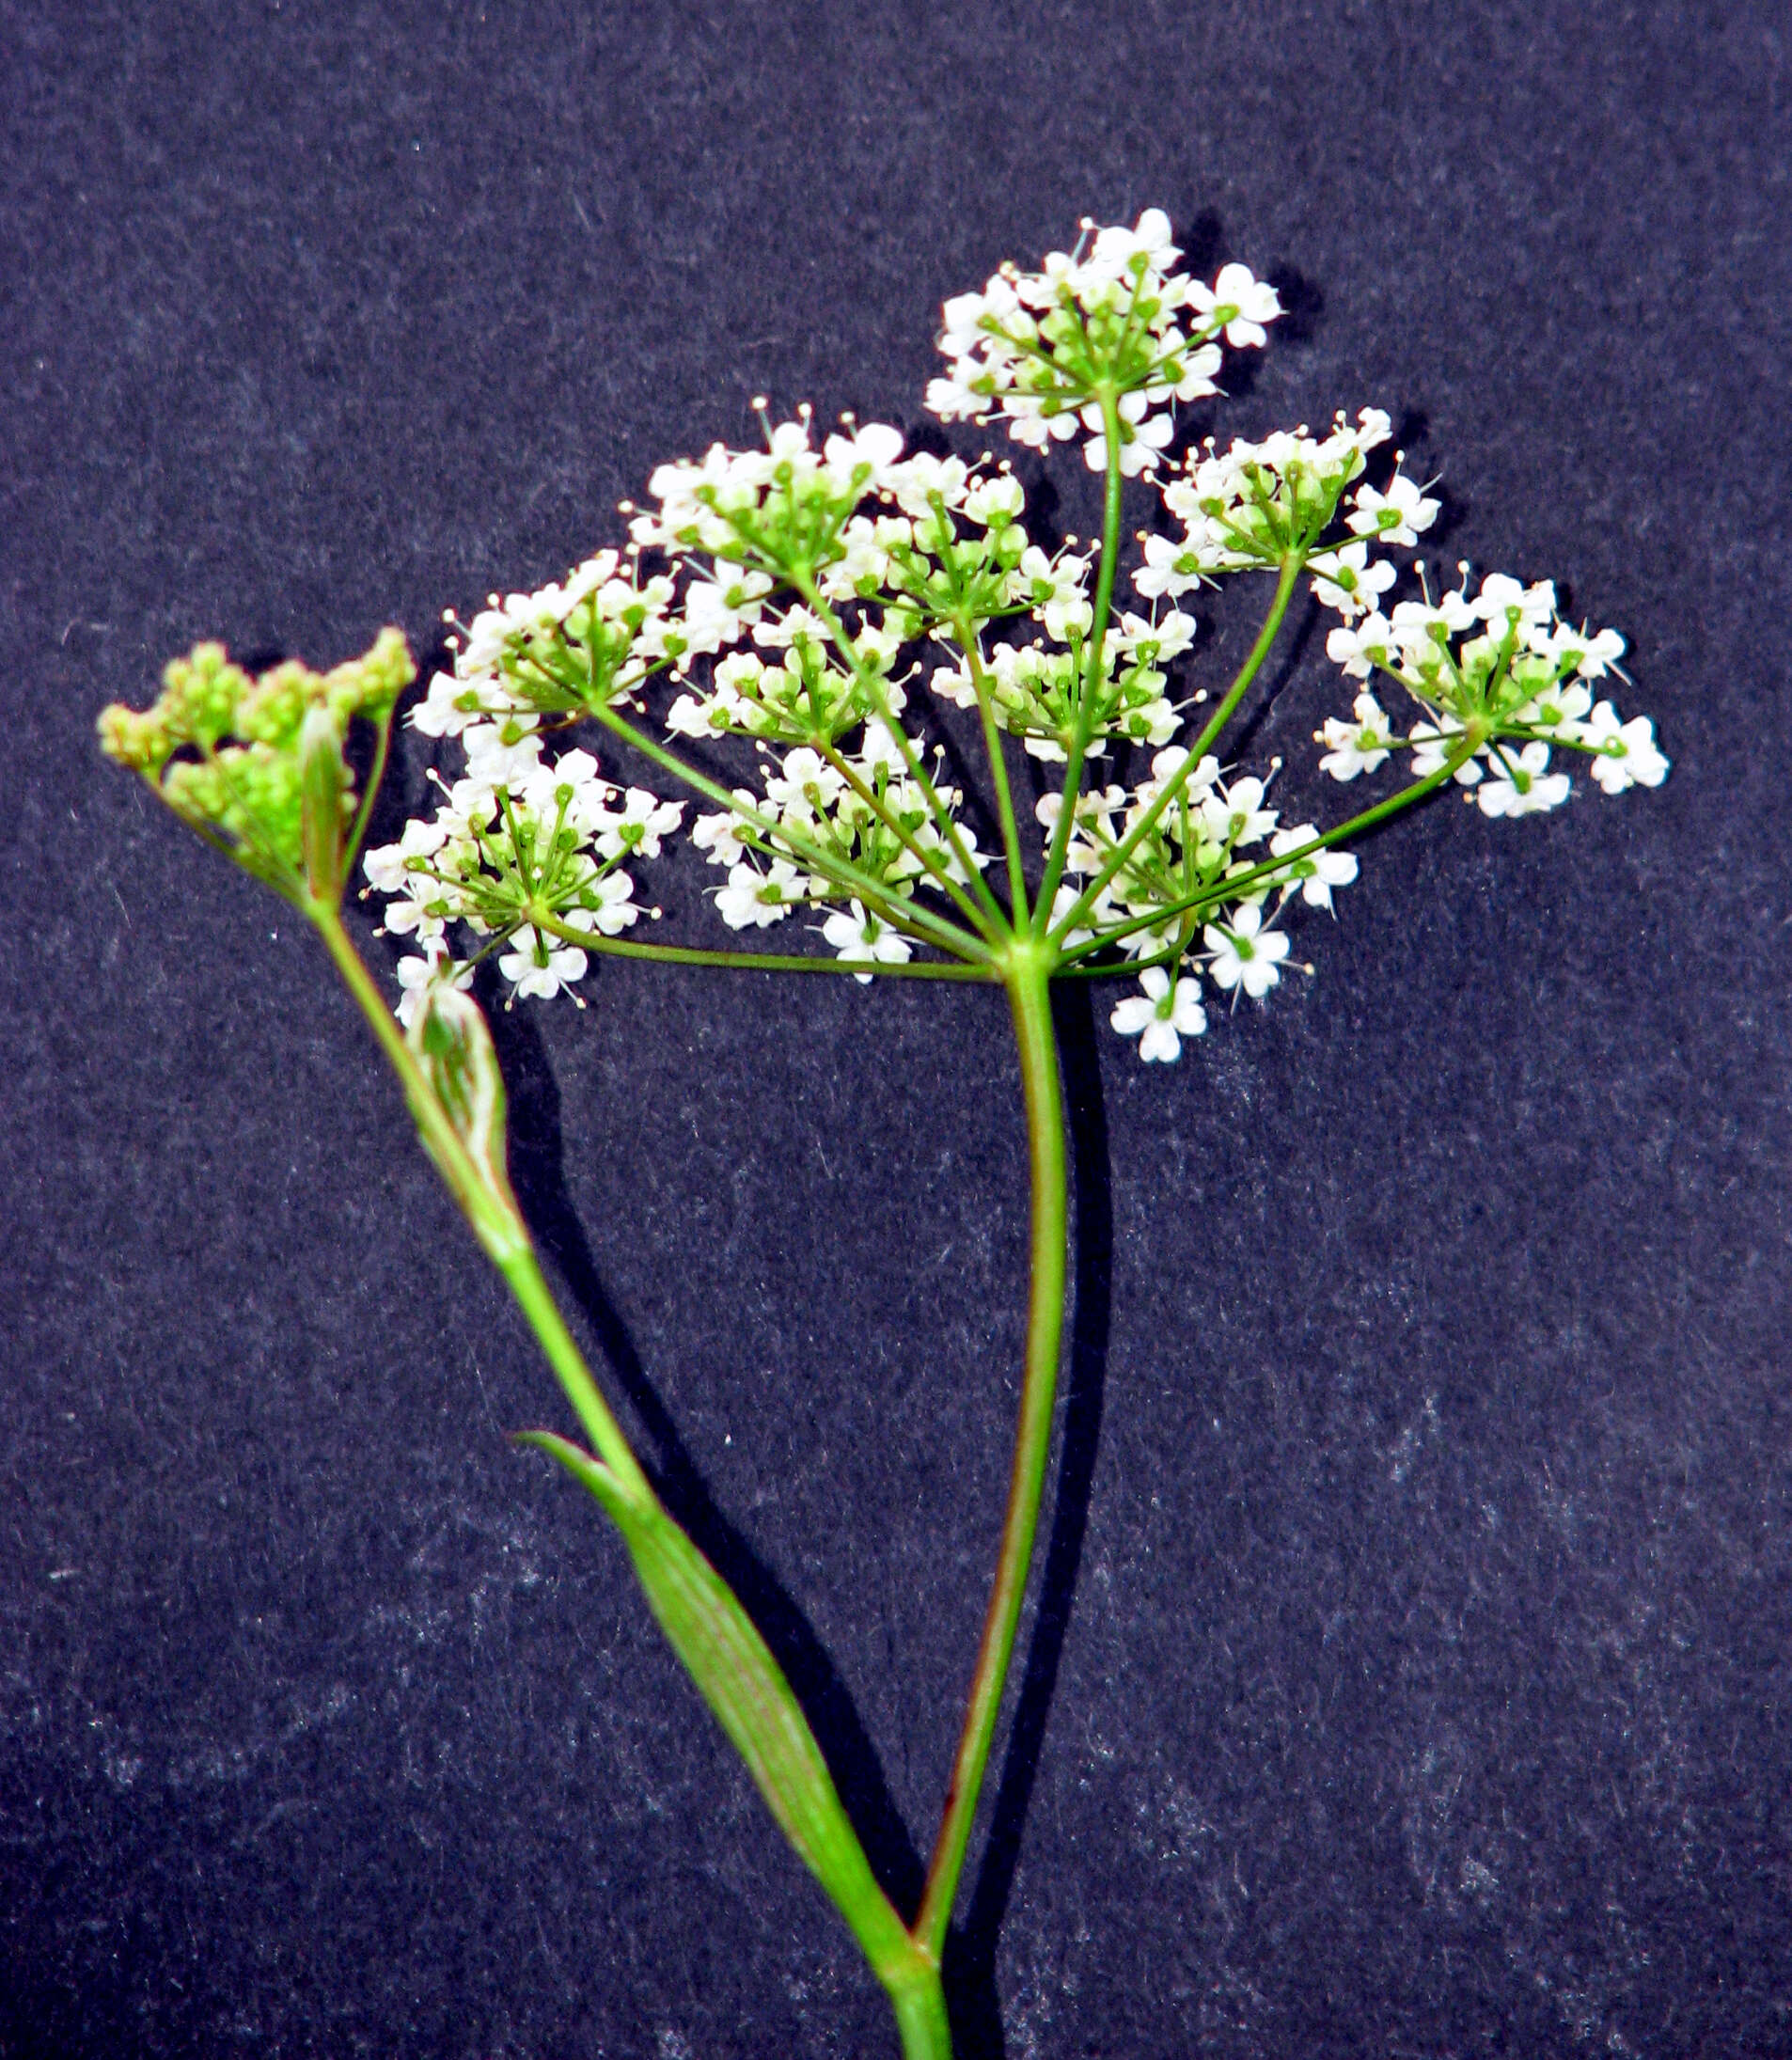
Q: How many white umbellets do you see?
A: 11